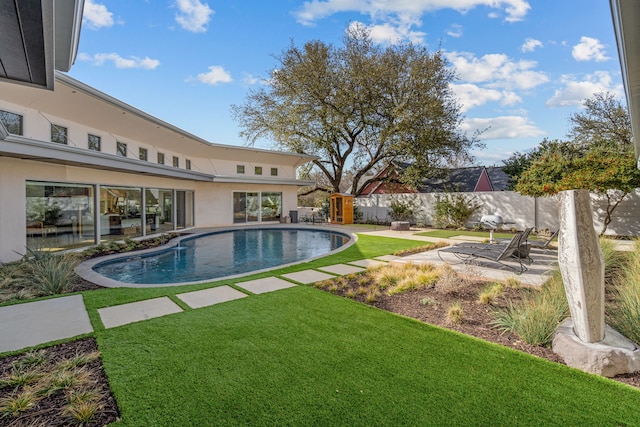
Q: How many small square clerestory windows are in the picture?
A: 11